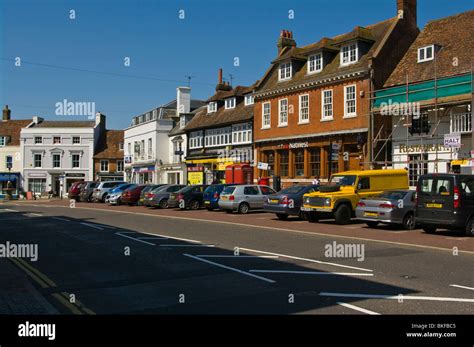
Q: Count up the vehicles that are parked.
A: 14